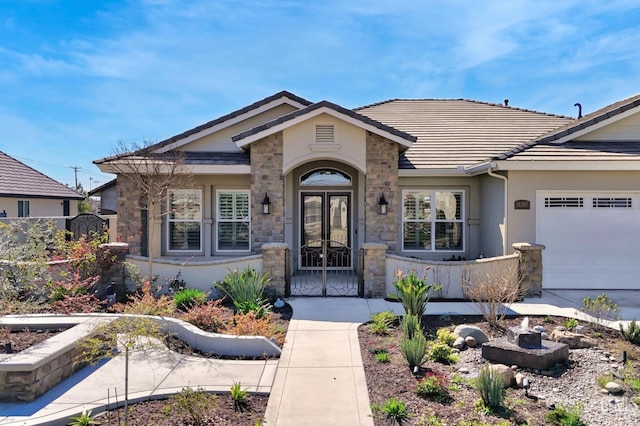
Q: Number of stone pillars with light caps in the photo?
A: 4